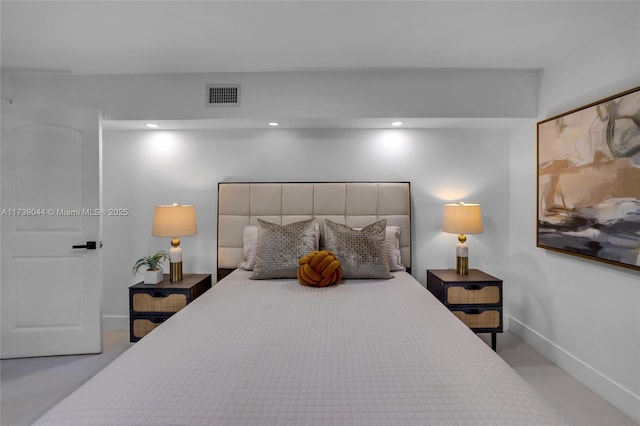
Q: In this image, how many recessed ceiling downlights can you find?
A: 3